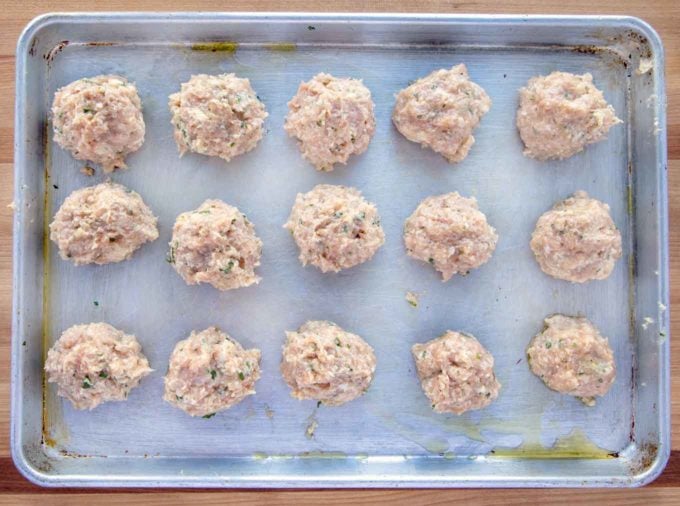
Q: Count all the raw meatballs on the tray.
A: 15